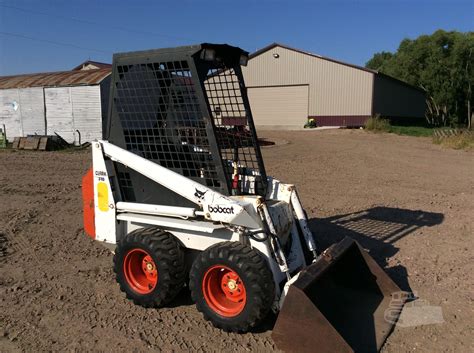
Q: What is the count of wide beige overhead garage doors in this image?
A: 1